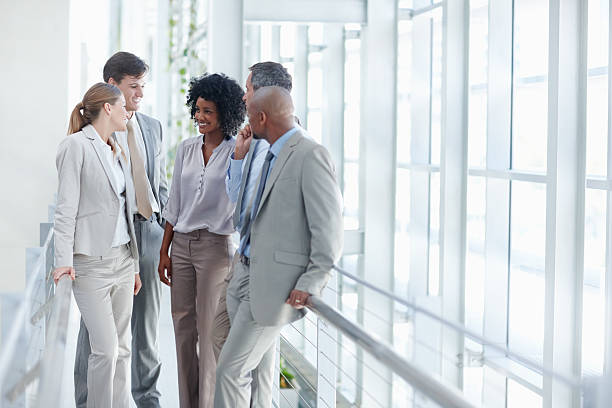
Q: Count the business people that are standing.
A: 5